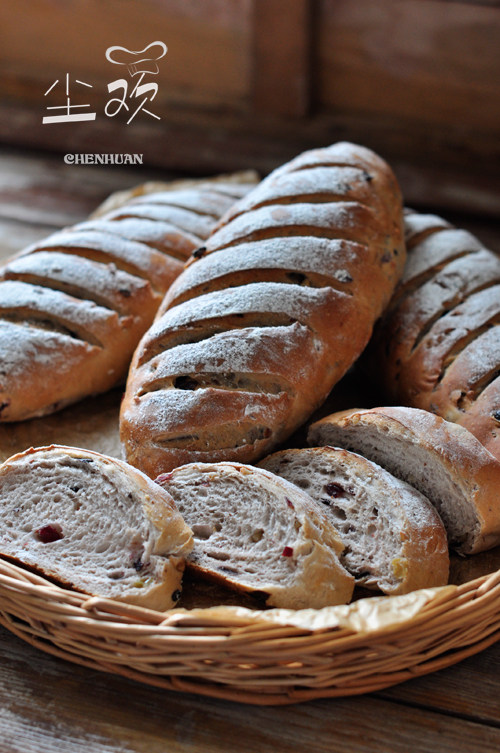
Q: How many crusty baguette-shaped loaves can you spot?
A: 3